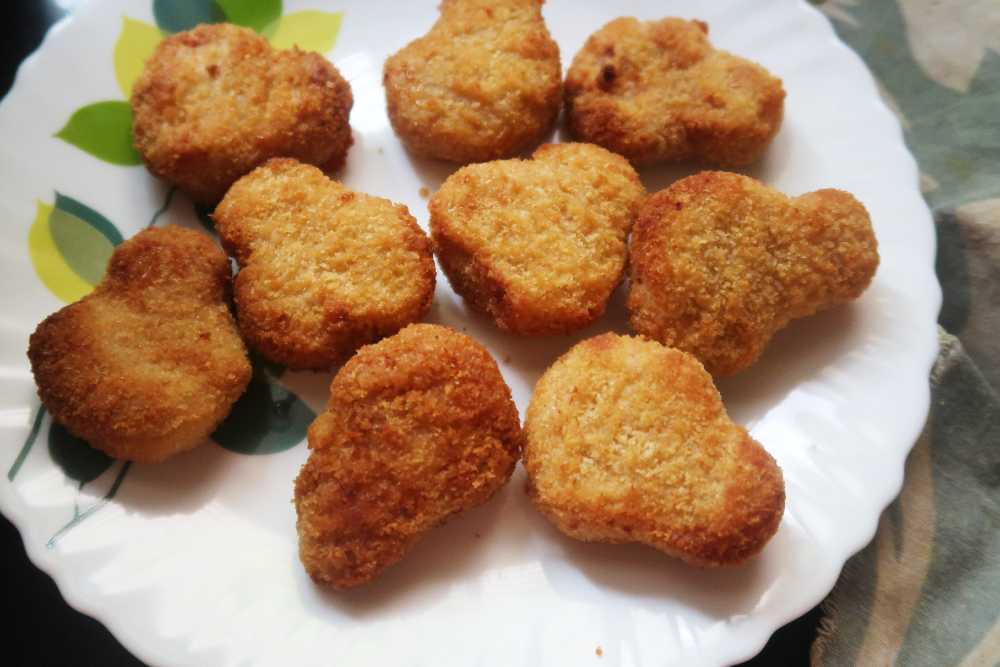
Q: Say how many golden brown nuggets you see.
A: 9